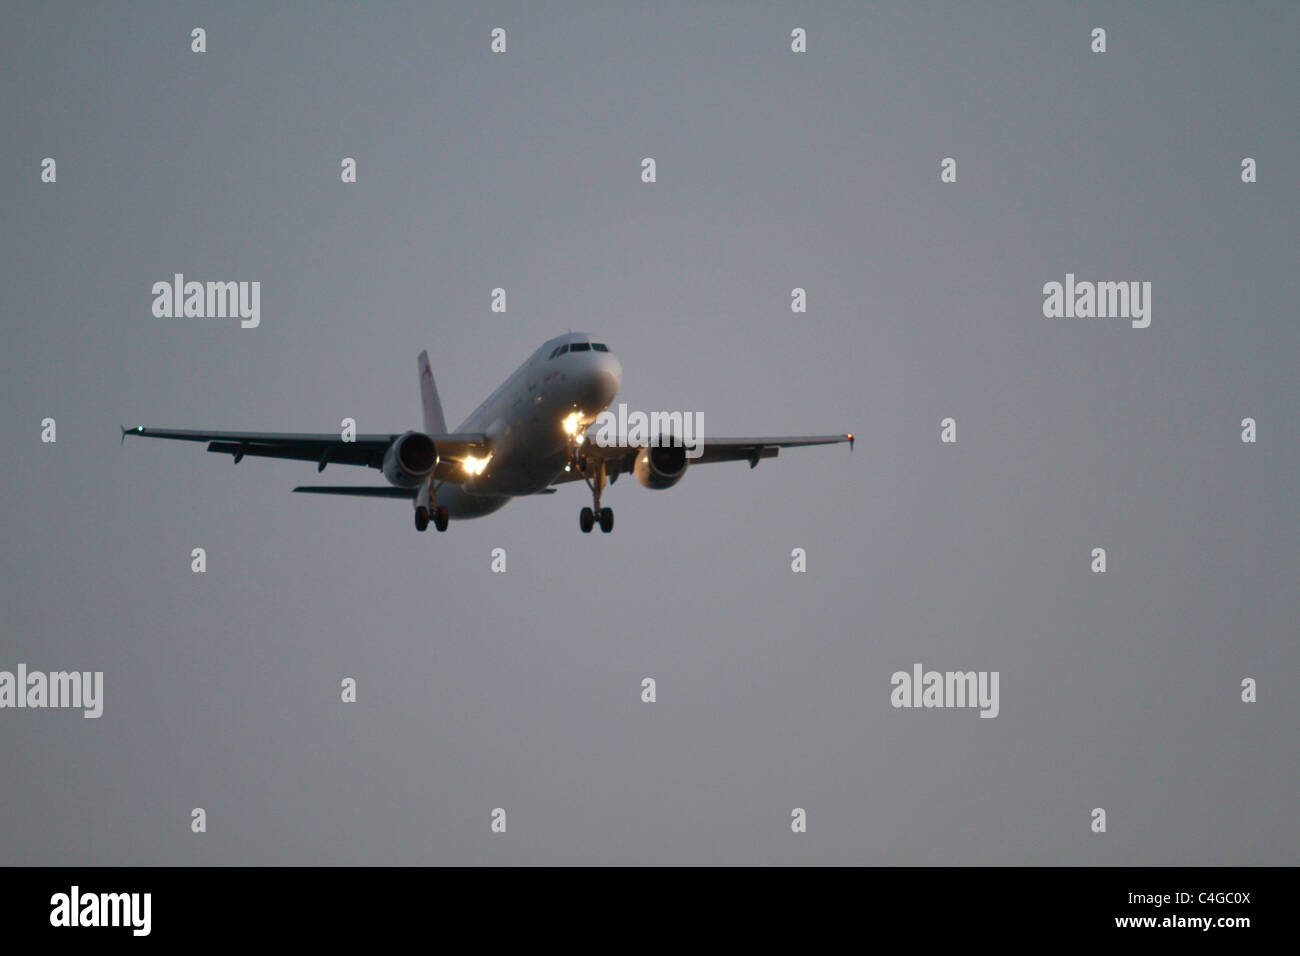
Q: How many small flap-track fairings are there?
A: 4